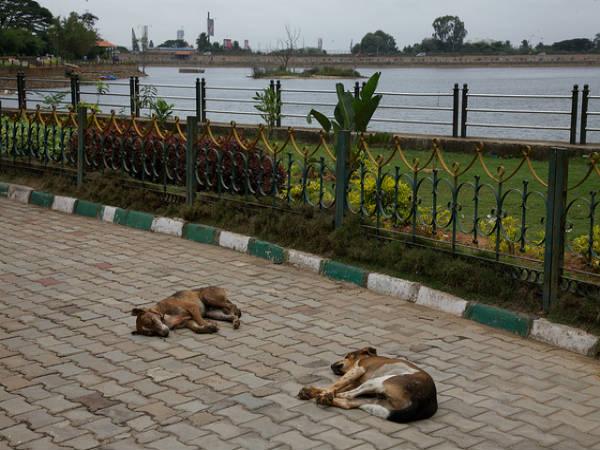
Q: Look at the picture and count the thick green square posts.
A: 4